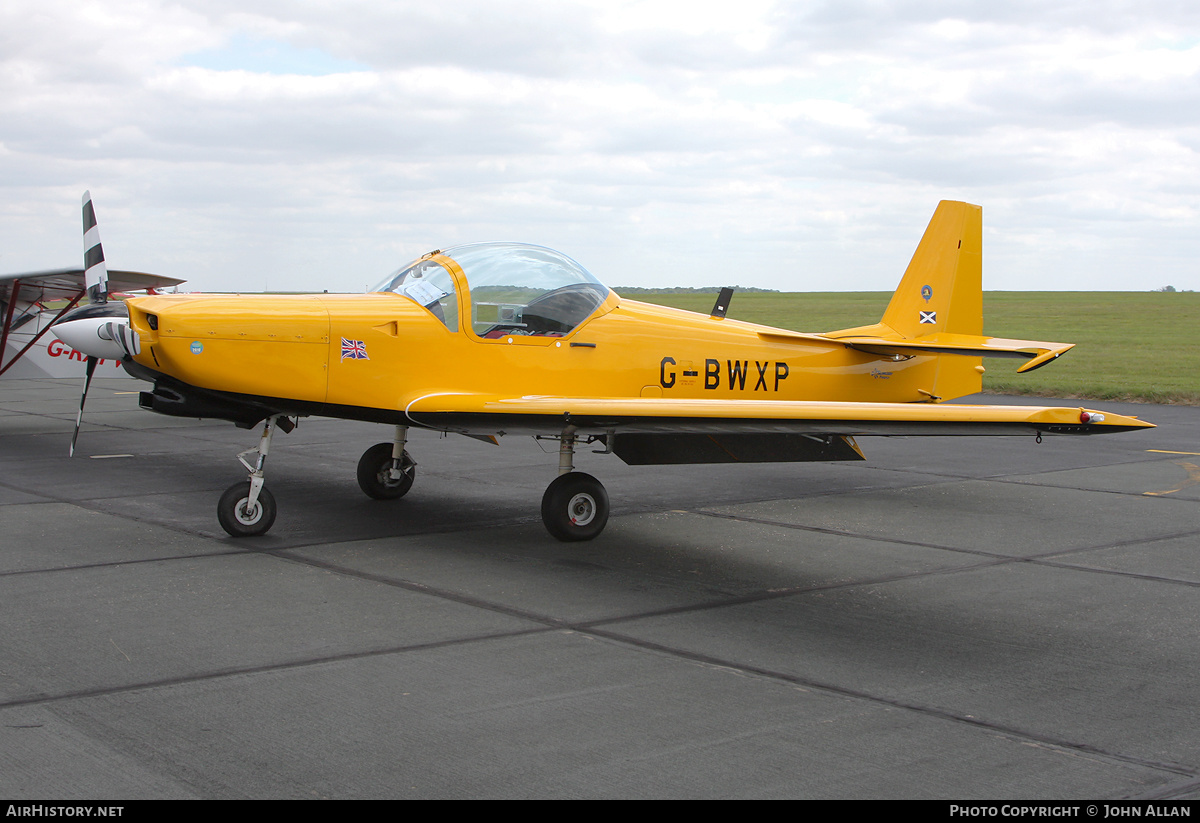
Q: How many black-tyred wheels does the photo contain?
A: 3